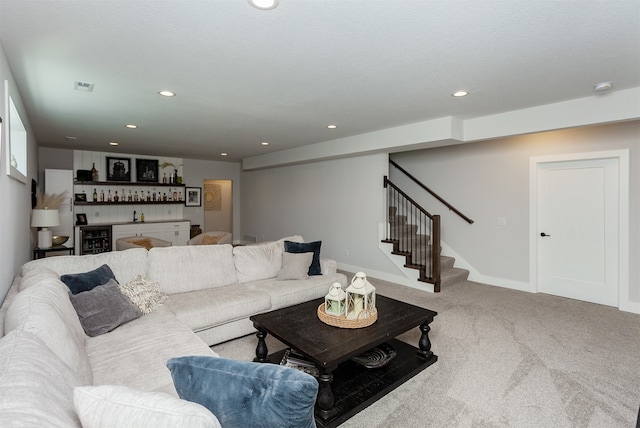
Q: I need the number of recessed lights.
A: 8